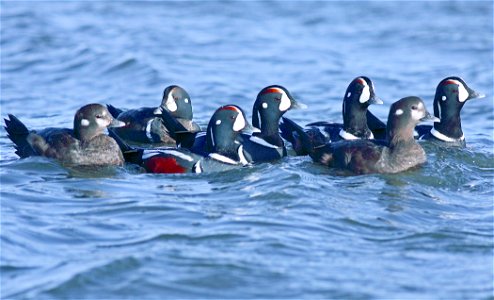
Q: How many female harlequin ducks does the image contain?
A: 2